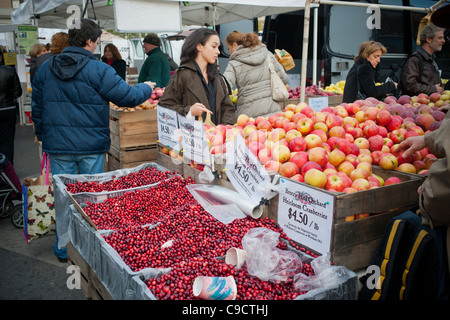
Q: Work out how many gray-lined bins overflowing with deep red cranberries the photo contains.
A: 4